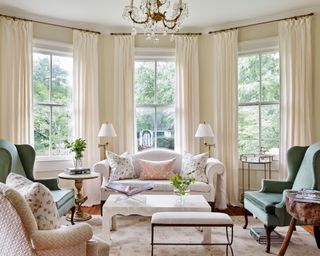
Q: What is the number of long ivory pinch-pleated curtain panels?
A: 6